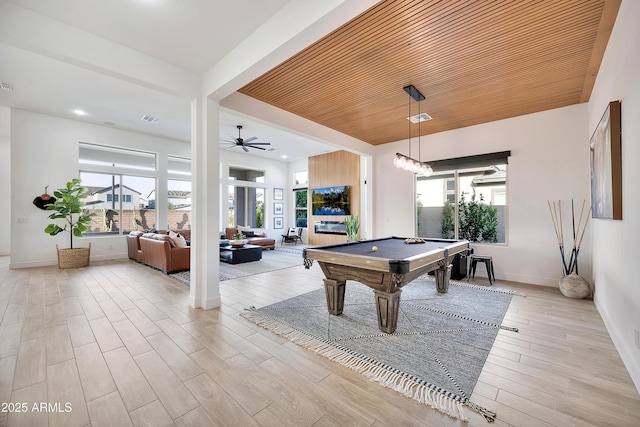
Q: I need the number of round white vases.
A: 1